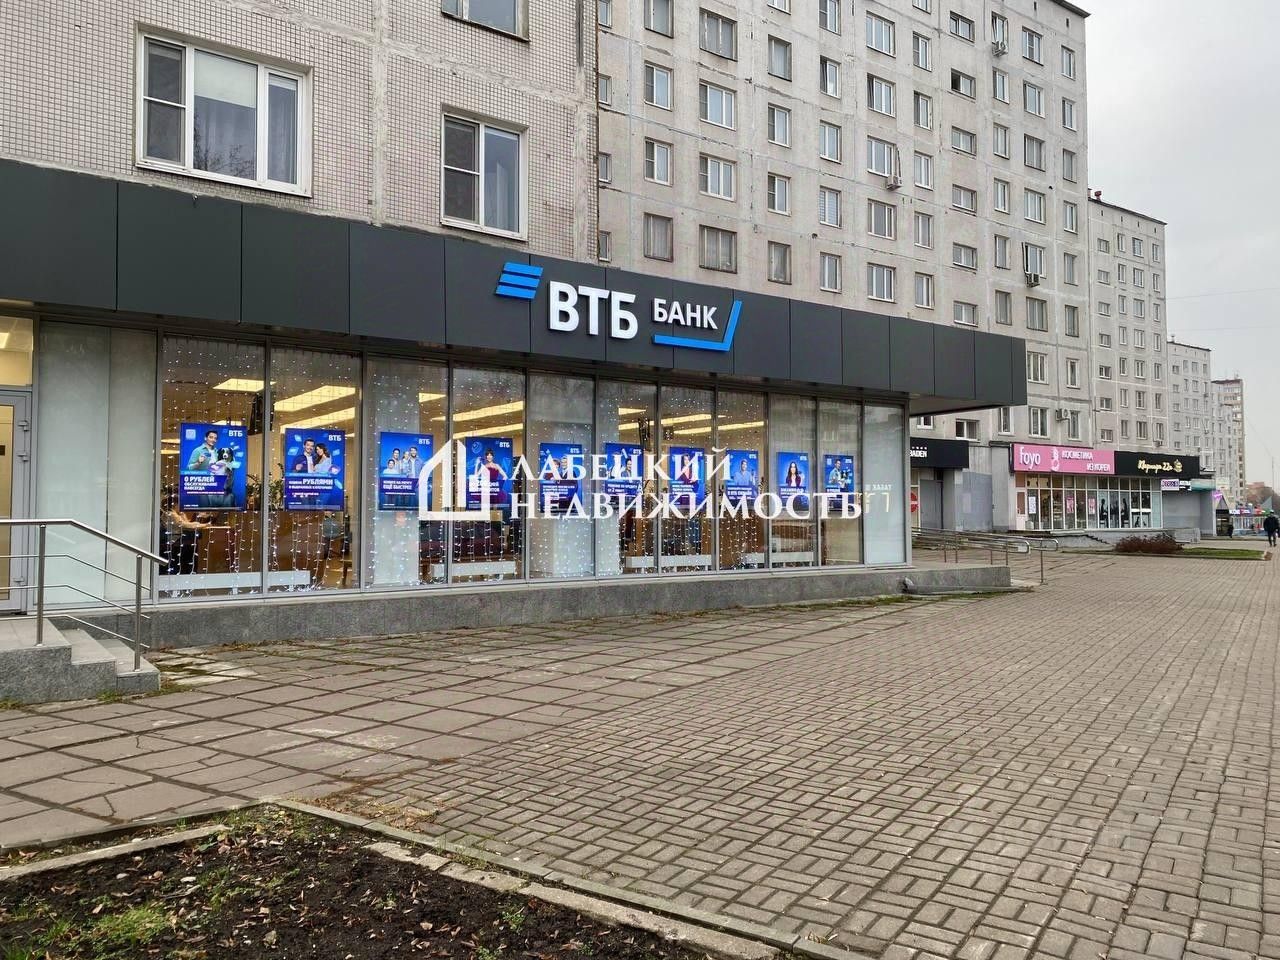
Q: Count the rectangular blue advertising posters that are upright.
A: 10